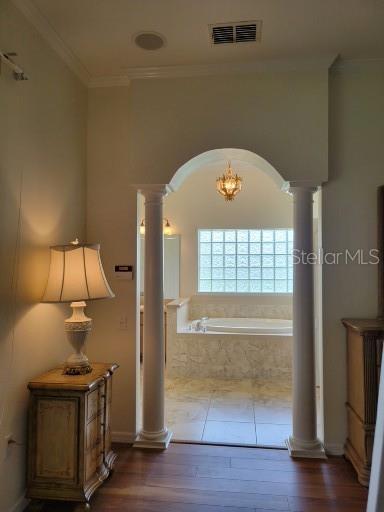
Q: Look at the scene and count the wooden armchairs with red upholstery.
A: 0